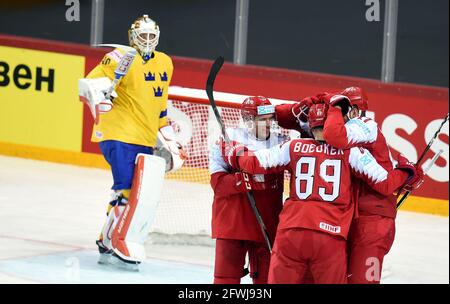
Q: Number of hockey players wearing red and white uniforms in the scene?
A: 3